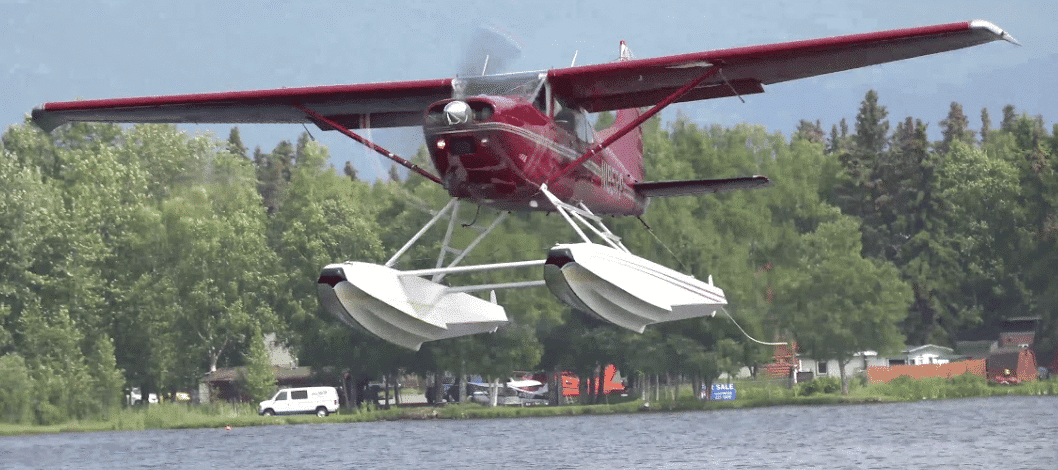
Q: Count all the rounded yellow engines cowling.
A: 0